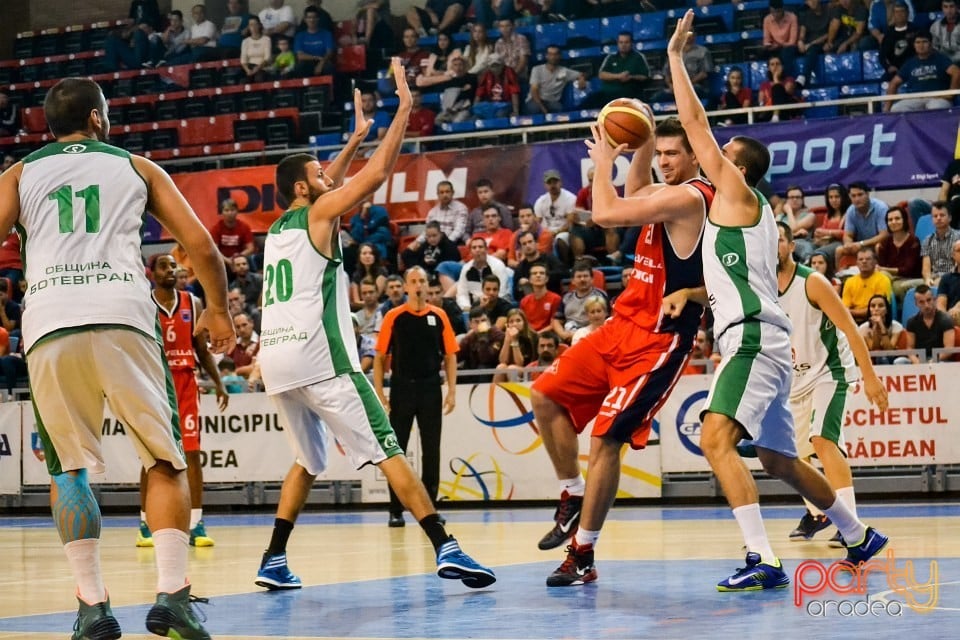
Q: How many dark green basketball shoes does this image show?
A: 2